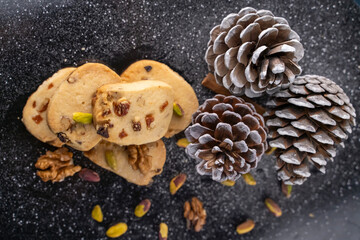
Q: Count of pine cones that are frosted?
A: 3